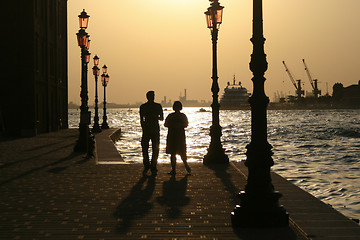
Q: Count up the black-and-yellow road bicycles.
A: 0